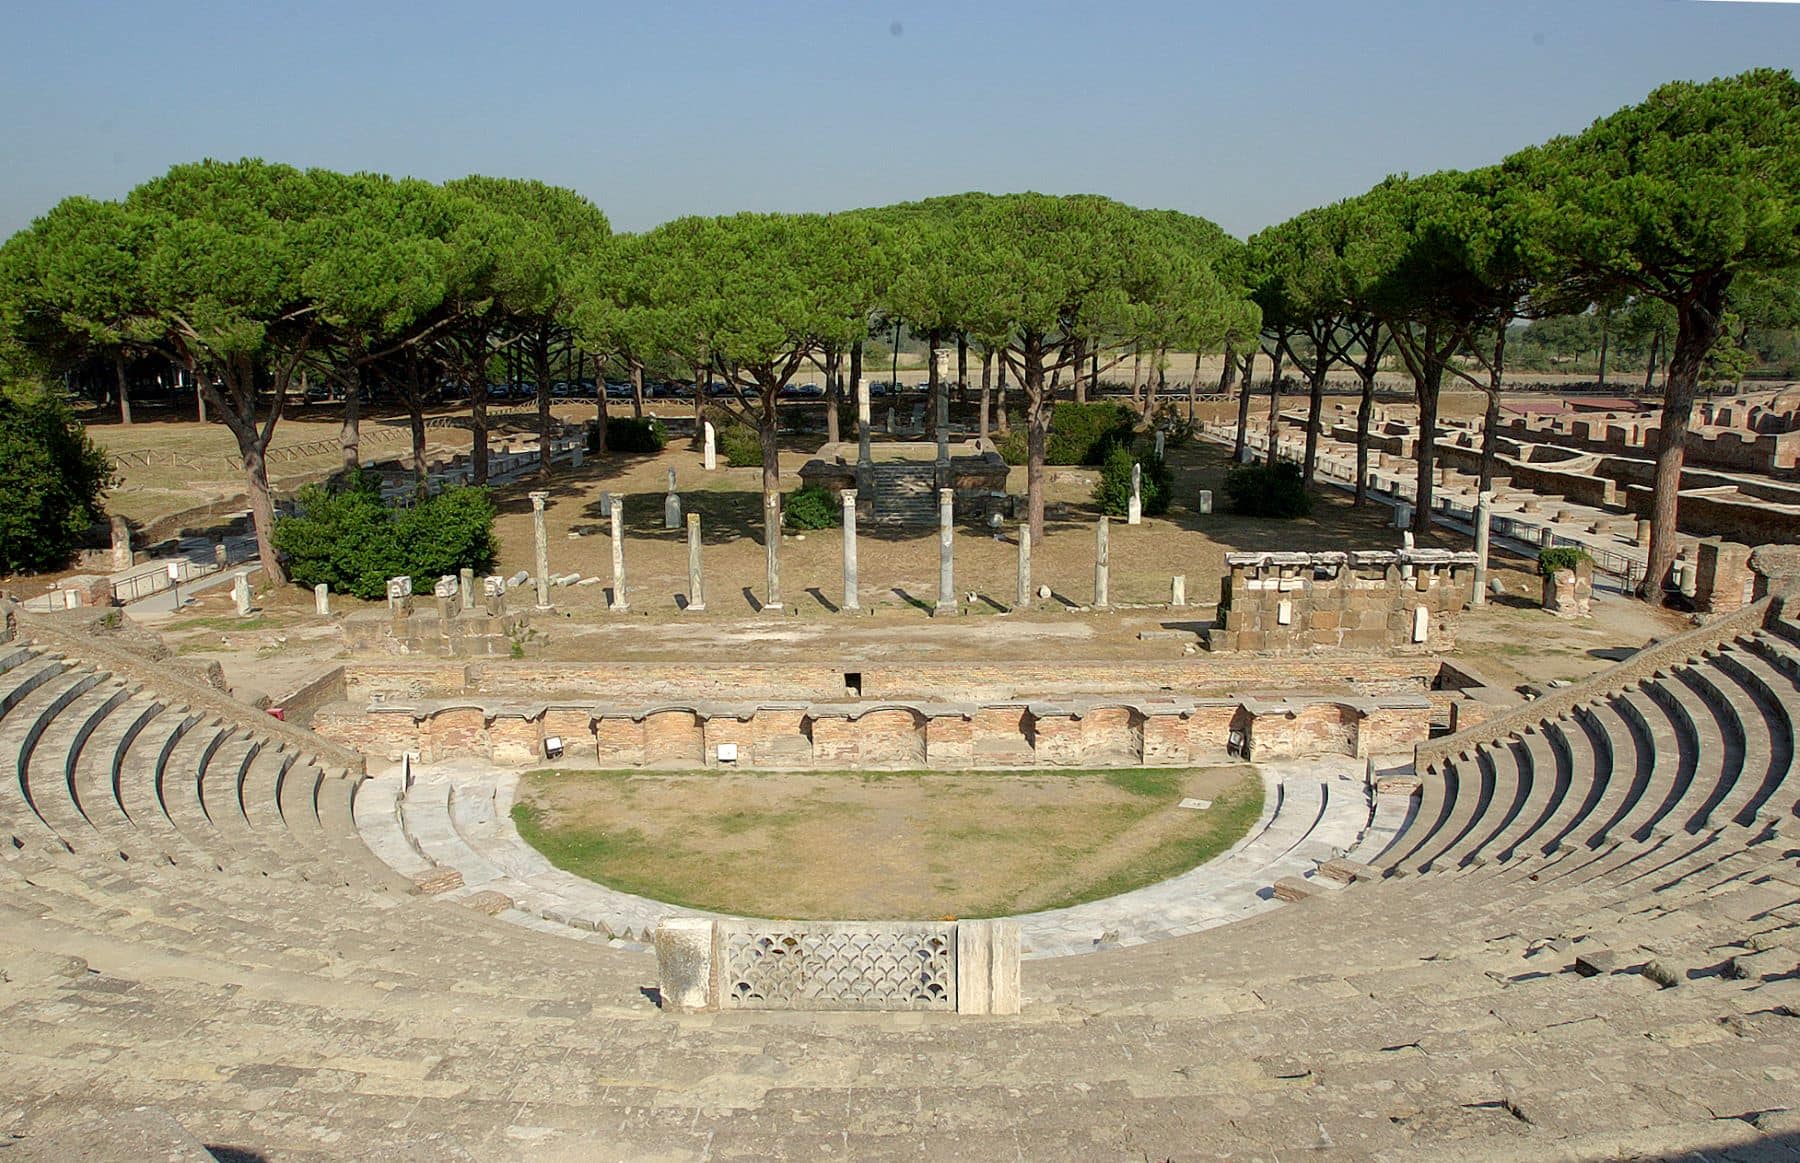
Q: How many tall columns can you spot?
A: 11